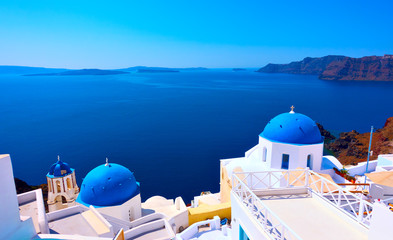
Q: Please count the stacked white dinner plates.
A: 0